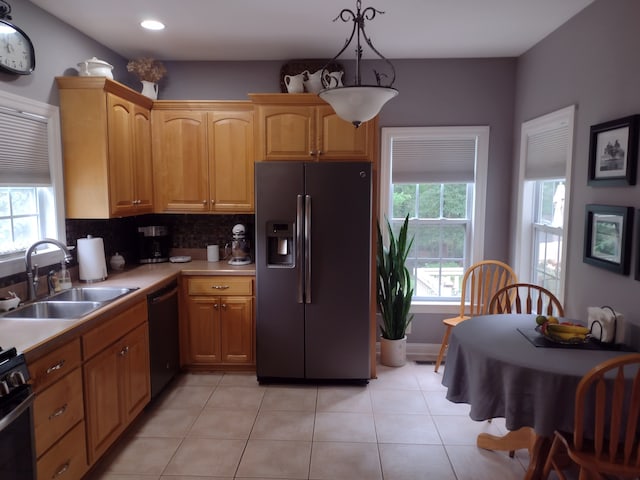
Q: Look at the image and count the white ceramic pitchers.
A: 4